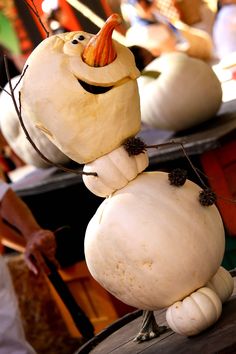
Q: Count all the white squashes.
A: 7